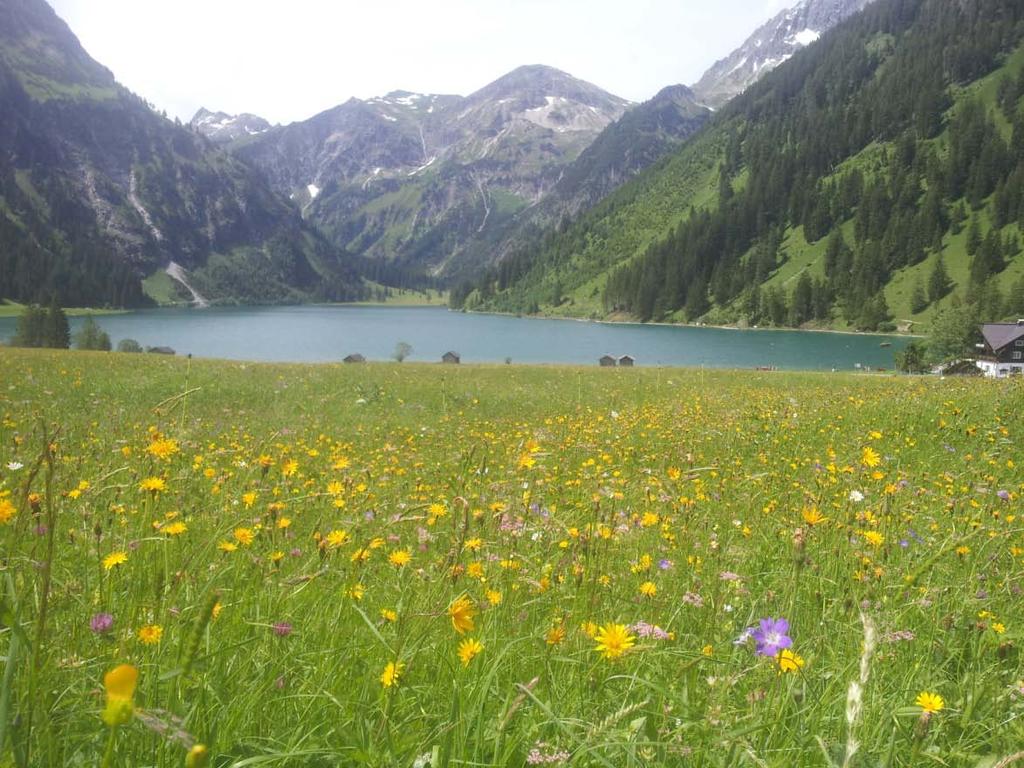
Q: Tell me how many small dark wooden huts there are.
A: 5